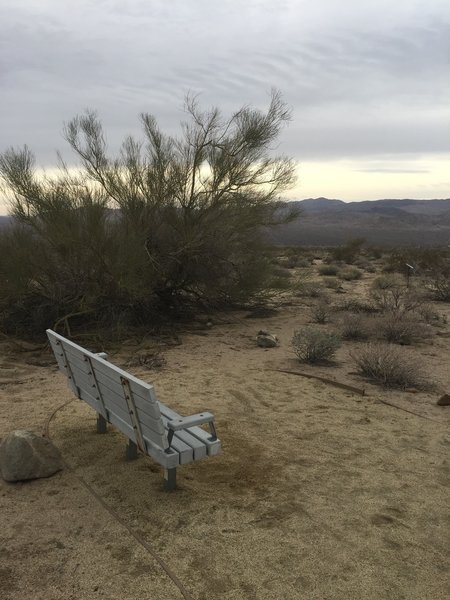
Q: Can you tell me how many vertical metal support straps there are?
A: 3